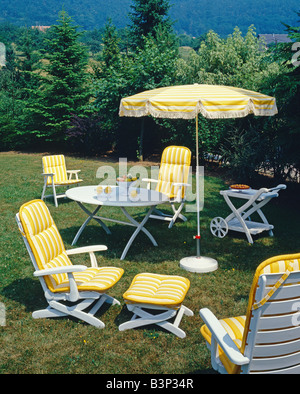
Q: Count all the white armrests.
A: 7